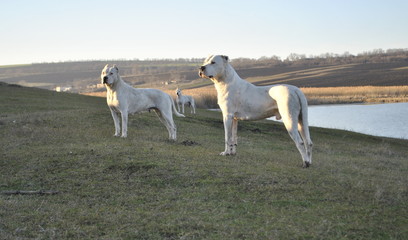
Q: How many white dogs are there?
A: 3